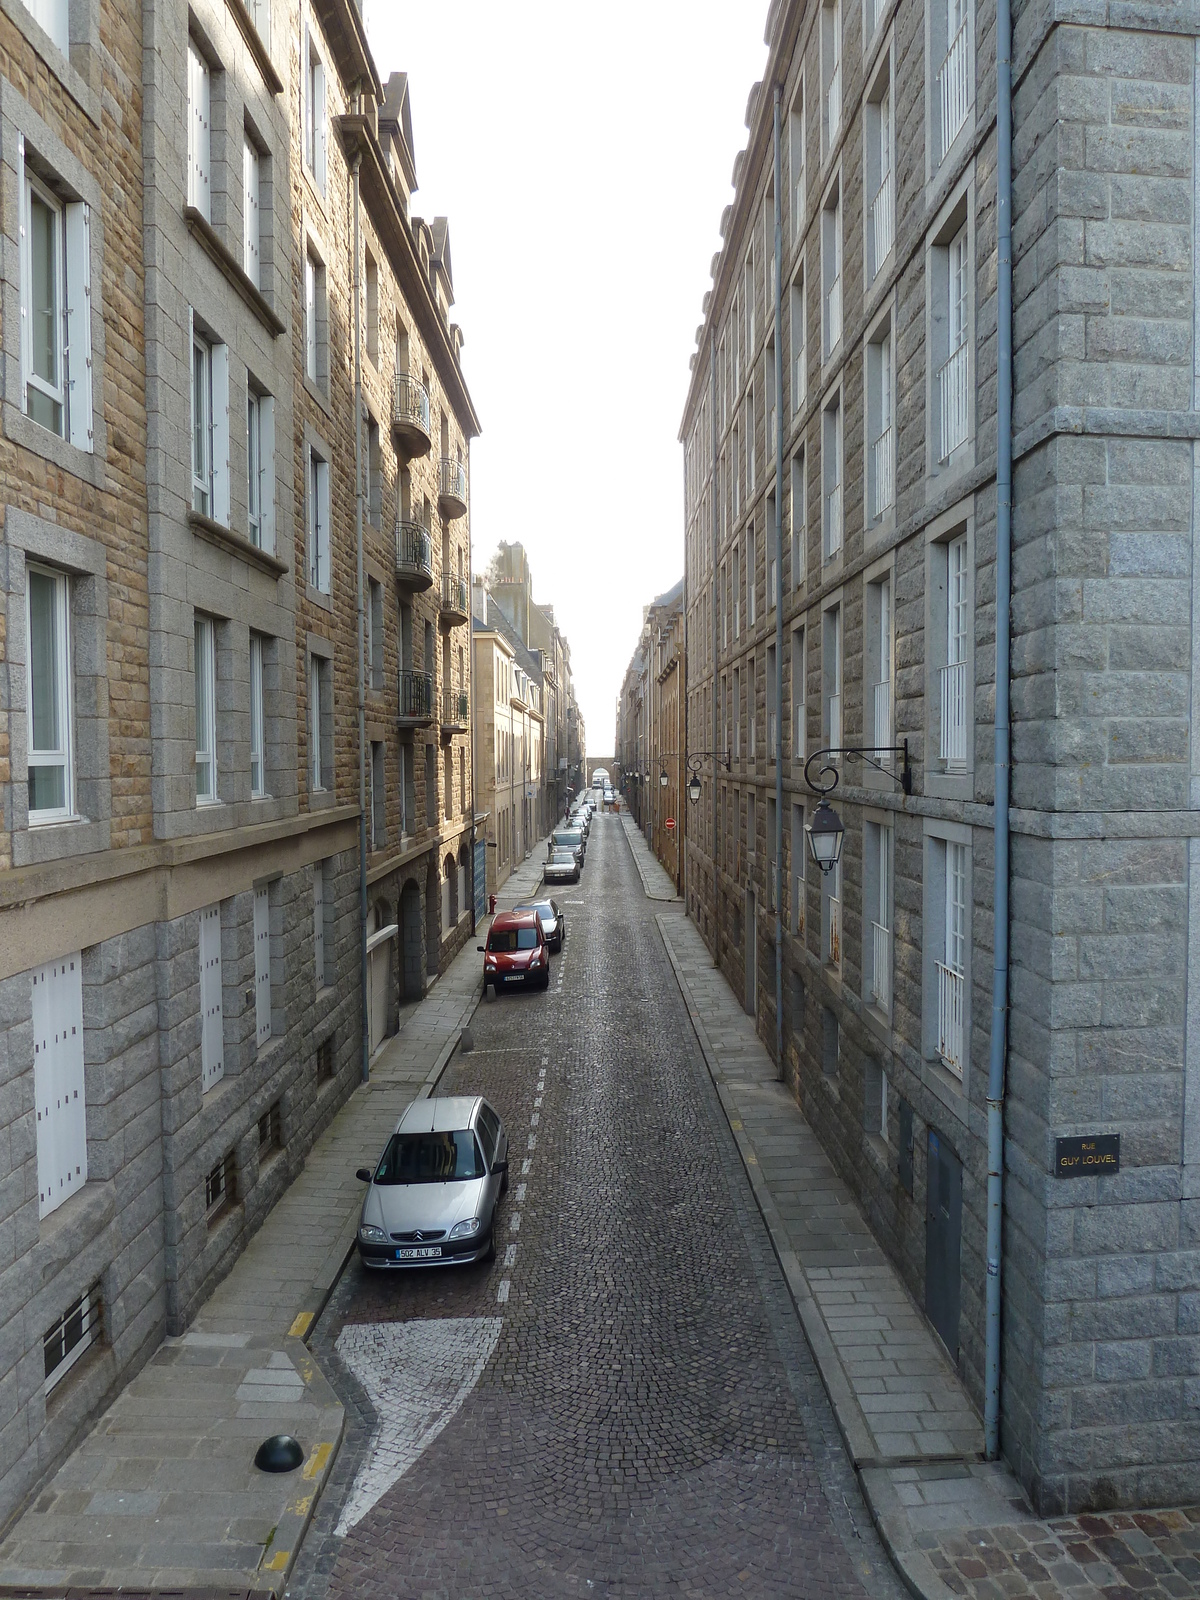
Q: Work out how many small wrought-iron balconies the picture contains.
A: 6